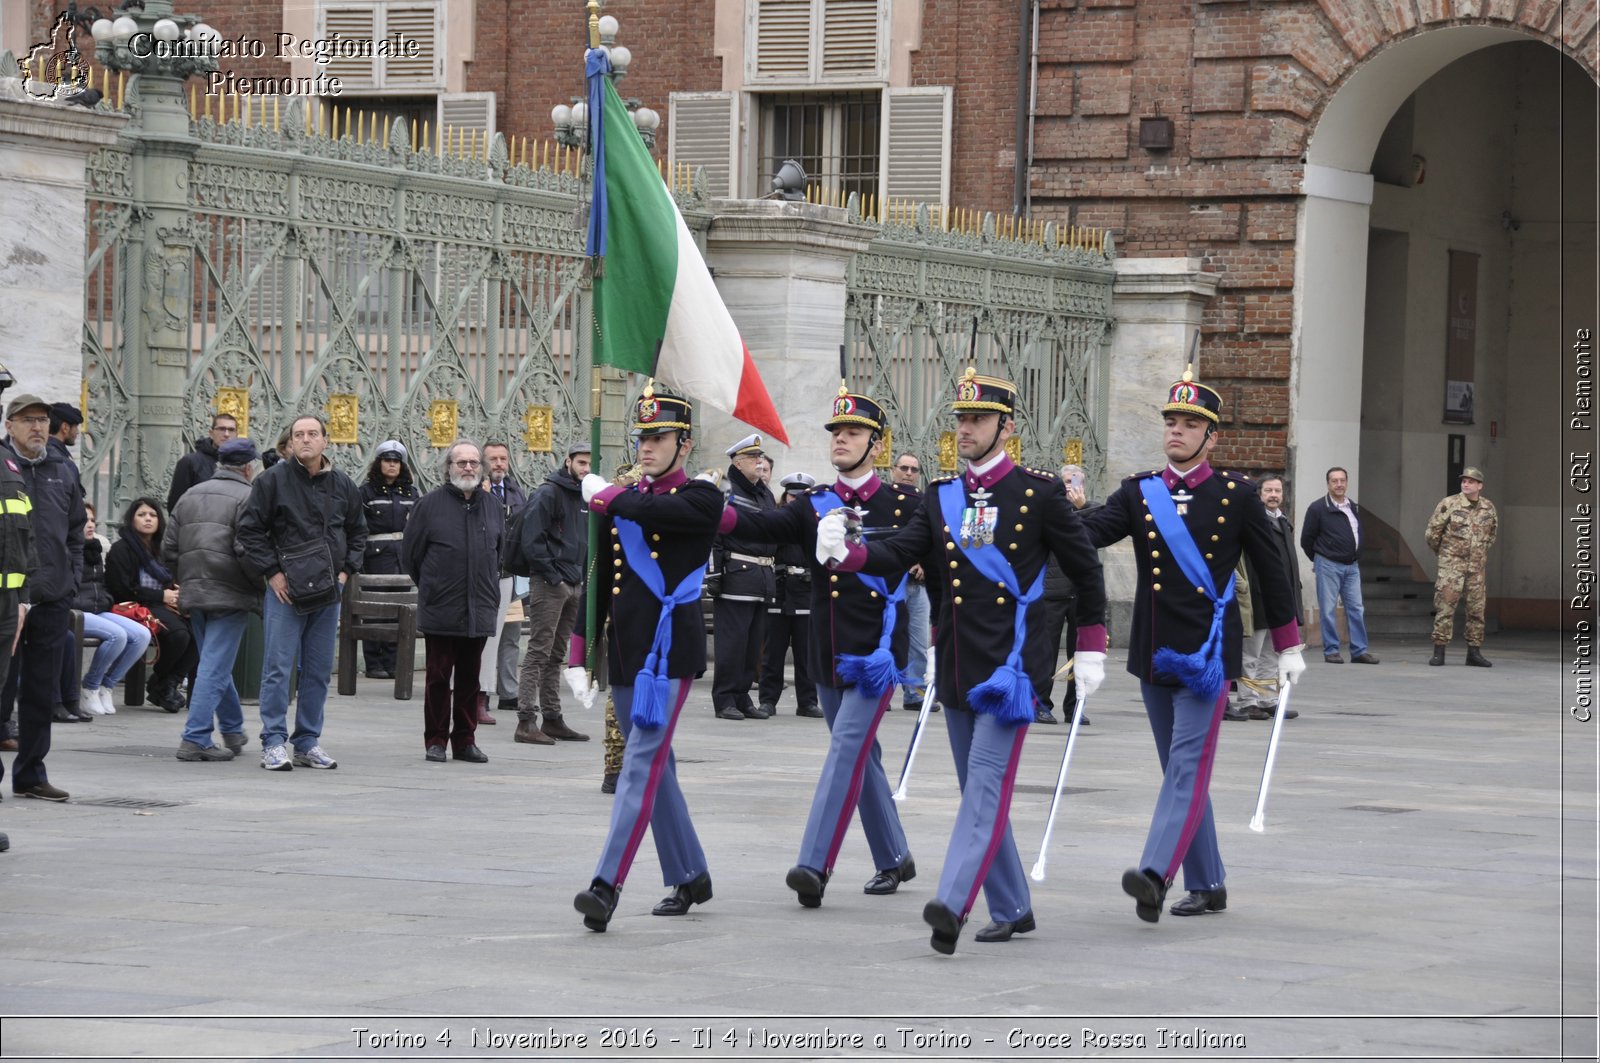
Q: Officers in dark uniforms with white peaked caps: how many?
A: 3